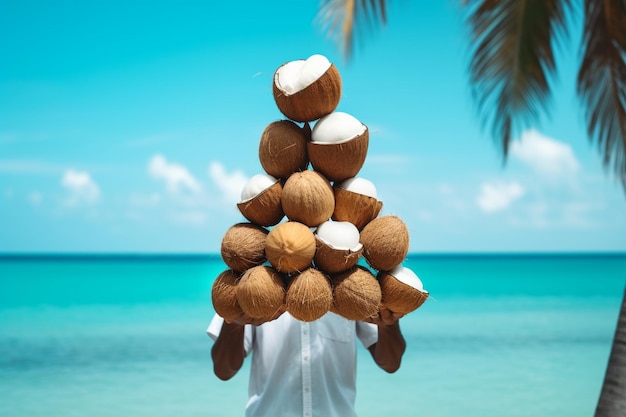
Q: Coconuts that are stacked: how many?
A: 15